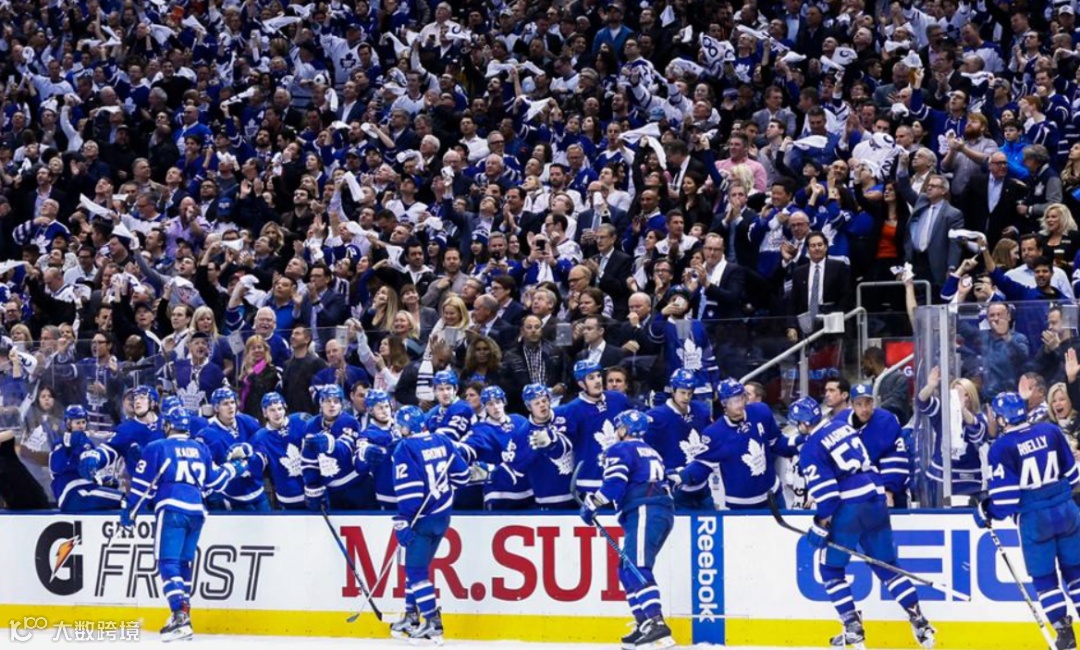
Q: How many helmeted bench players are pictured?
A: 13